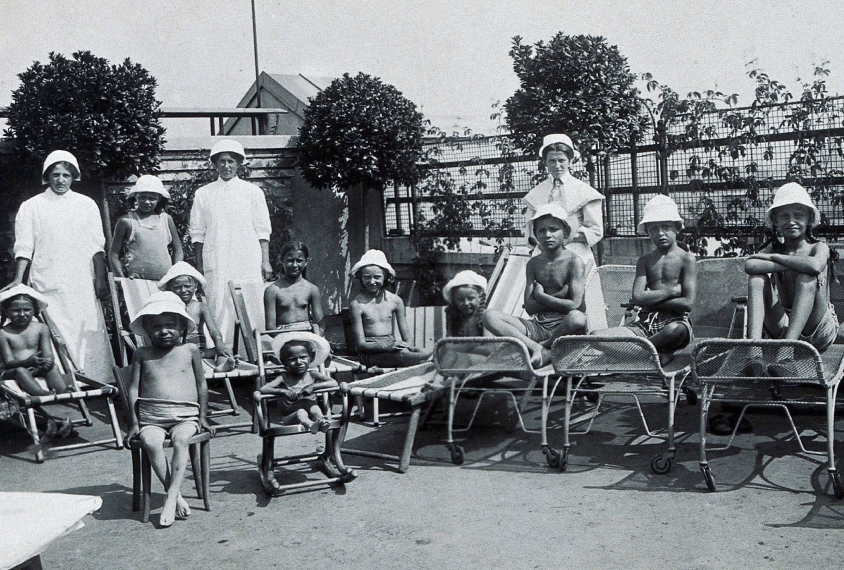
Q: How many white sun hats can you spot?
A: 13